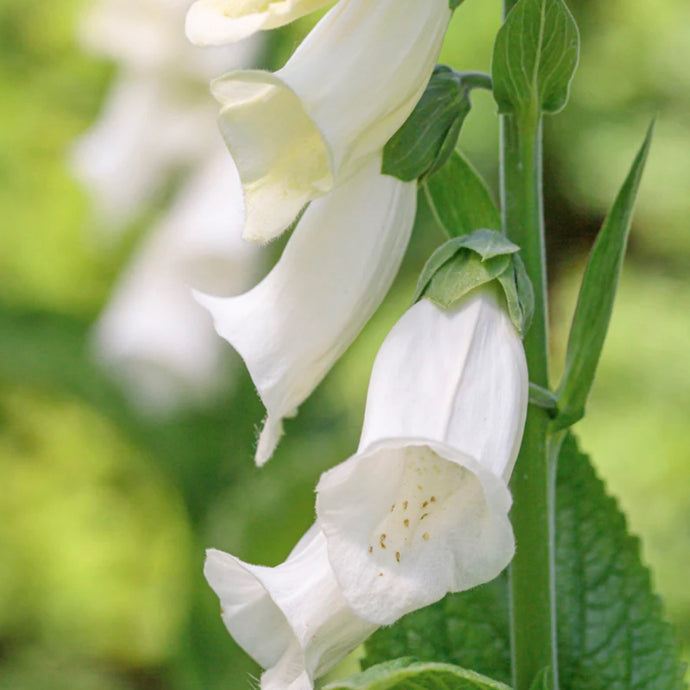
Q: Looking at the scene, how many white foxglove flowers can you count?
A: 5